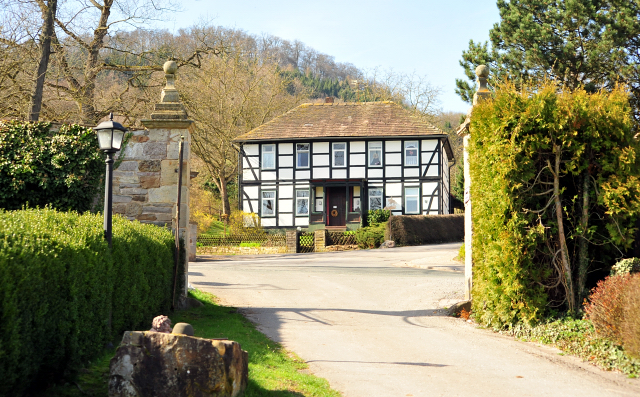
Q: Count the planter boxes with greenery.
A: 0